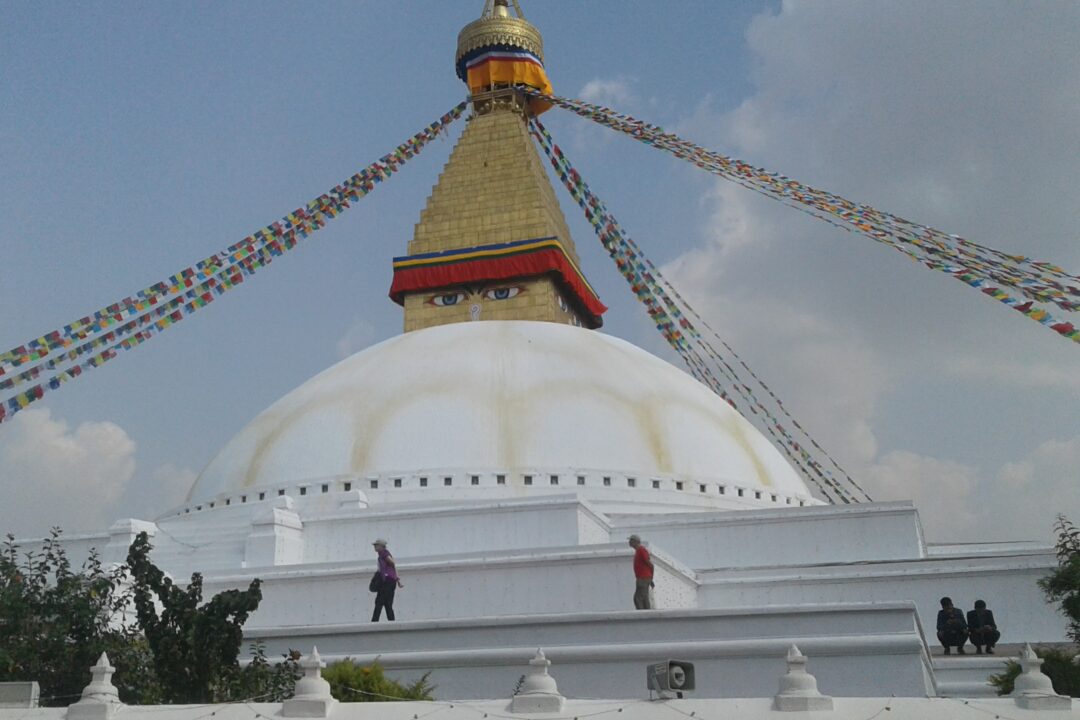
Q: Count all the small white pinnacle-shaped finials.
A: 5